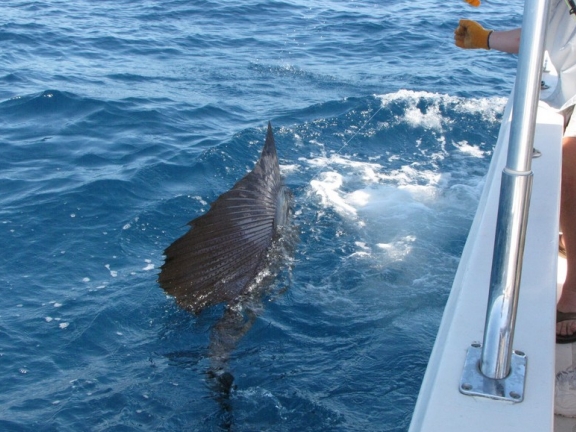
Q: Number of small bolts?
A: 4